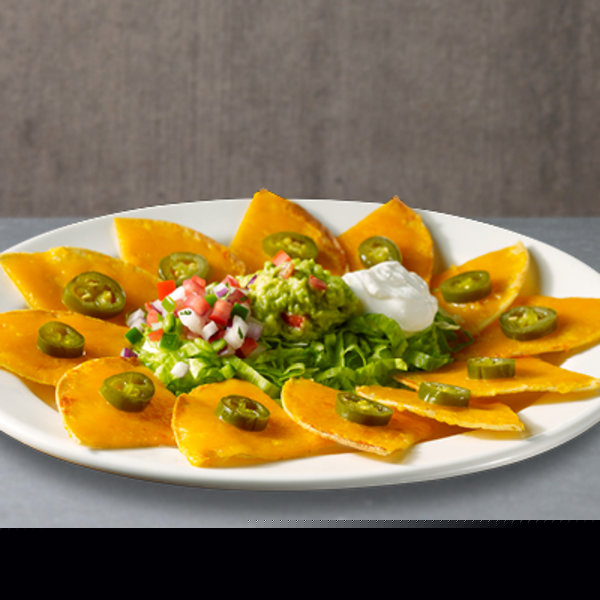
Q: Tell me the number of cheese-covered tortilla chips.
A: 12